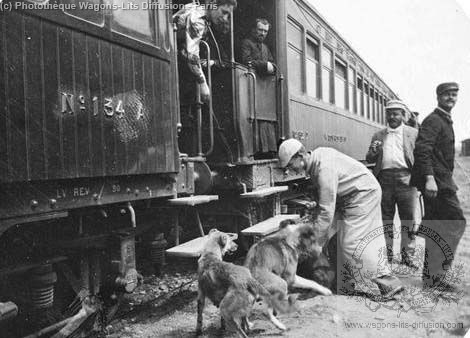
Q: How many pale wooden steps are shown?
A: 4